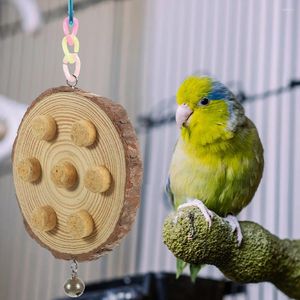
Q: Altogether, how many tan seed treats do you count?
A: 7